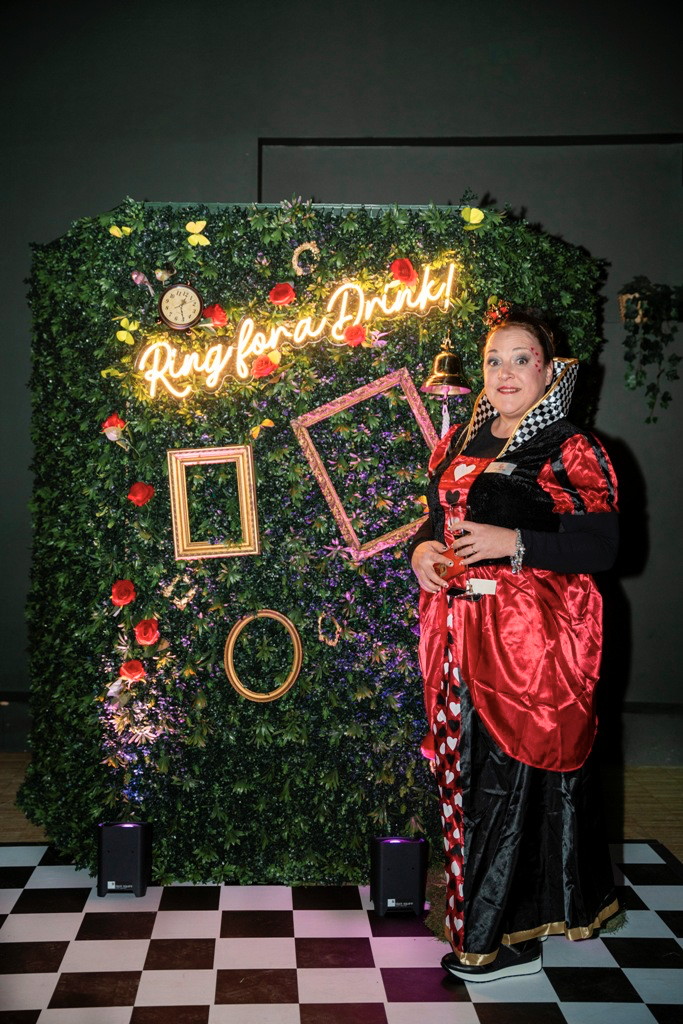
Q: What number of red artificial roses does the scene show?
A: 10